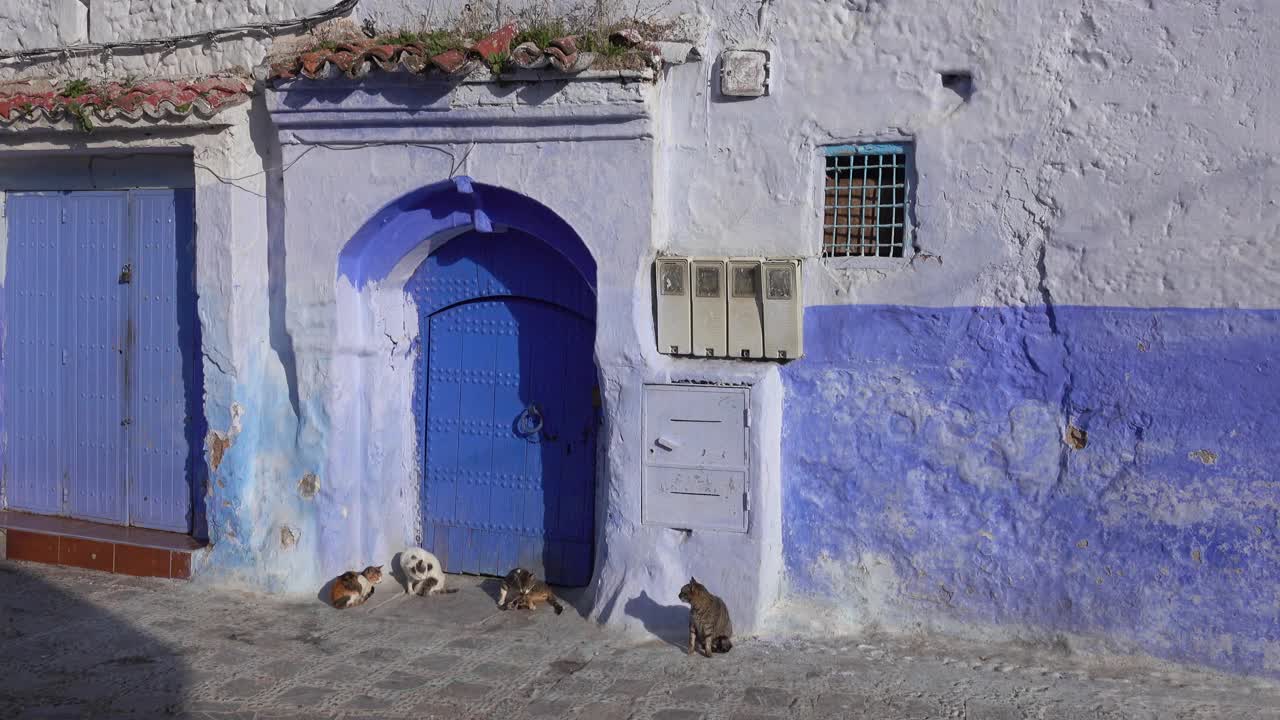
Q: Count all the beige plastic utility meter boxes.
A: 4